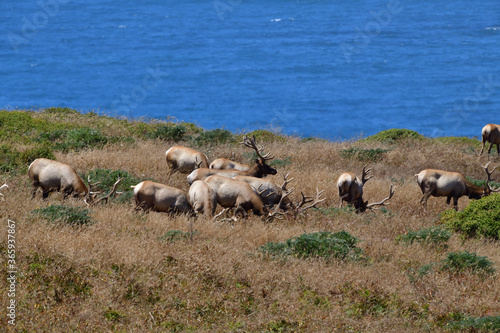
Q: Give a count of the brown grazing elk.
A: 11